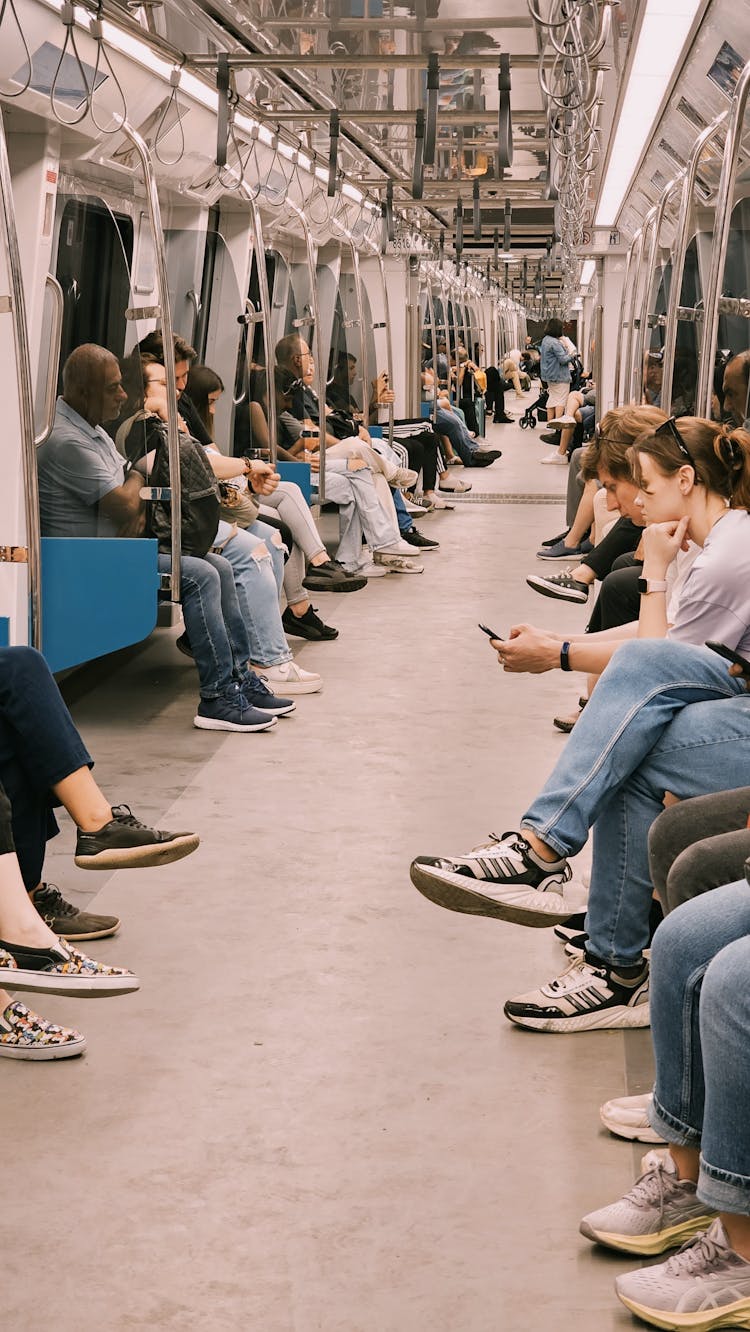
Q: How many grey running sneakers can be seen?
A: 2